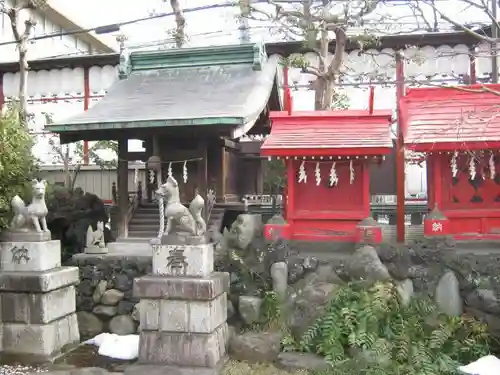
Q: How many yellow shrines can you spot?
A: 0